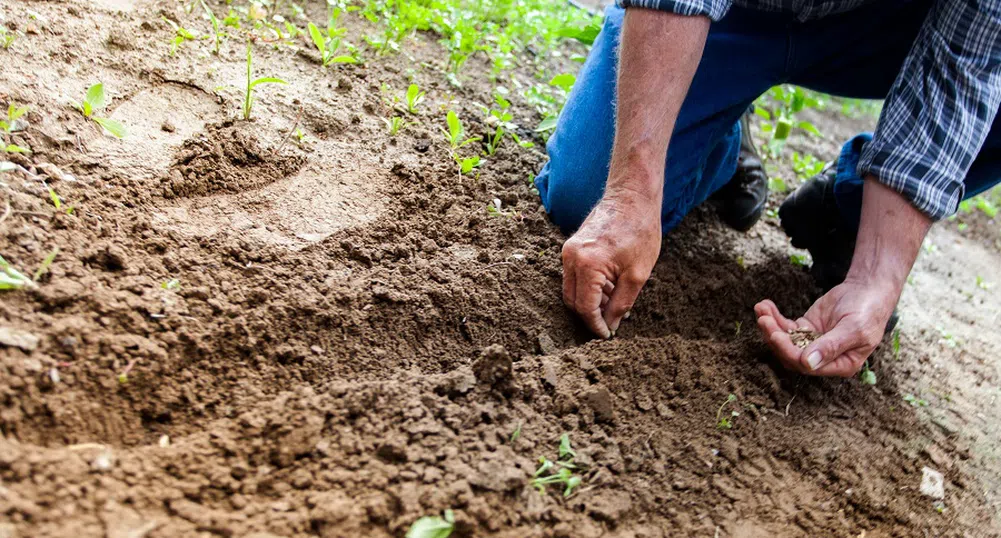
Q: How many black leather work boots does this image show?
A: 2